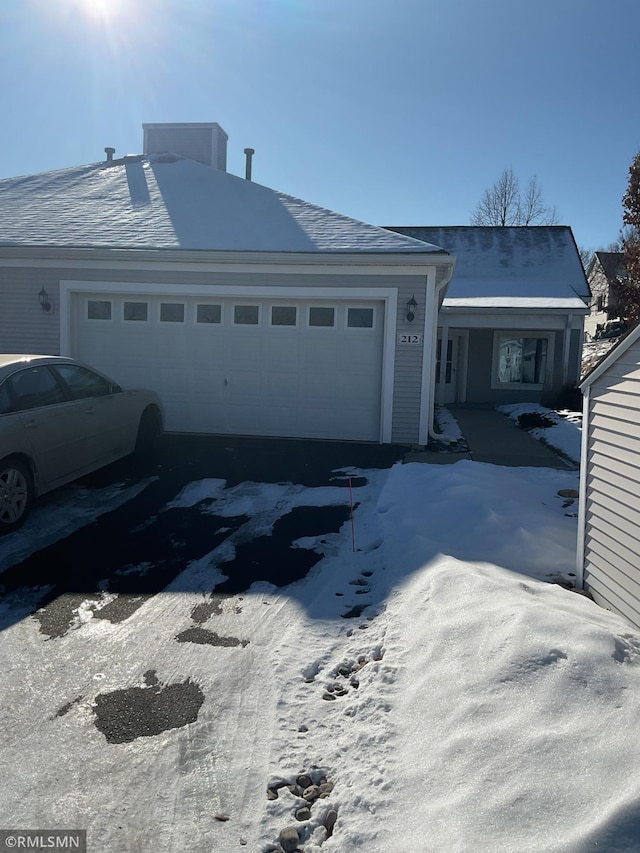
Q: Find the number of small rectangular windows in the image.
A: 8